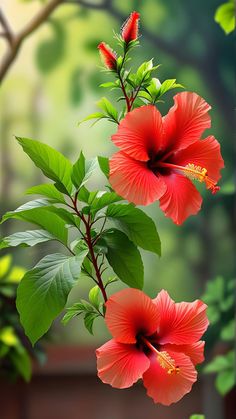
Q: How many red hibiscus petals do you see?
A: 10